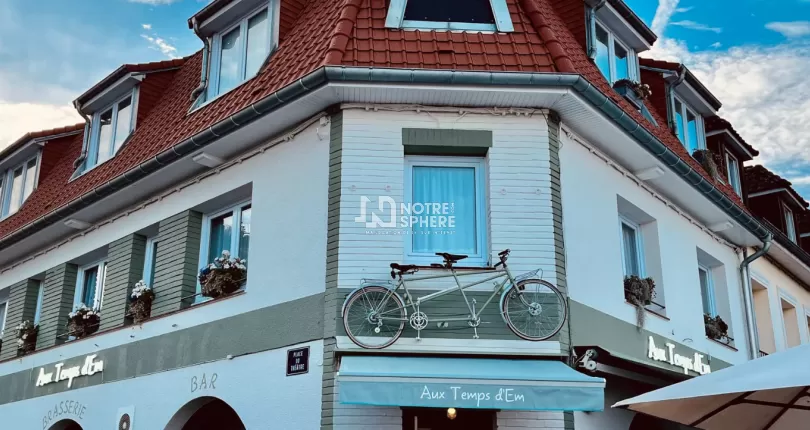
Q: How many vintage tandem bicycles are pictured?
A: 1